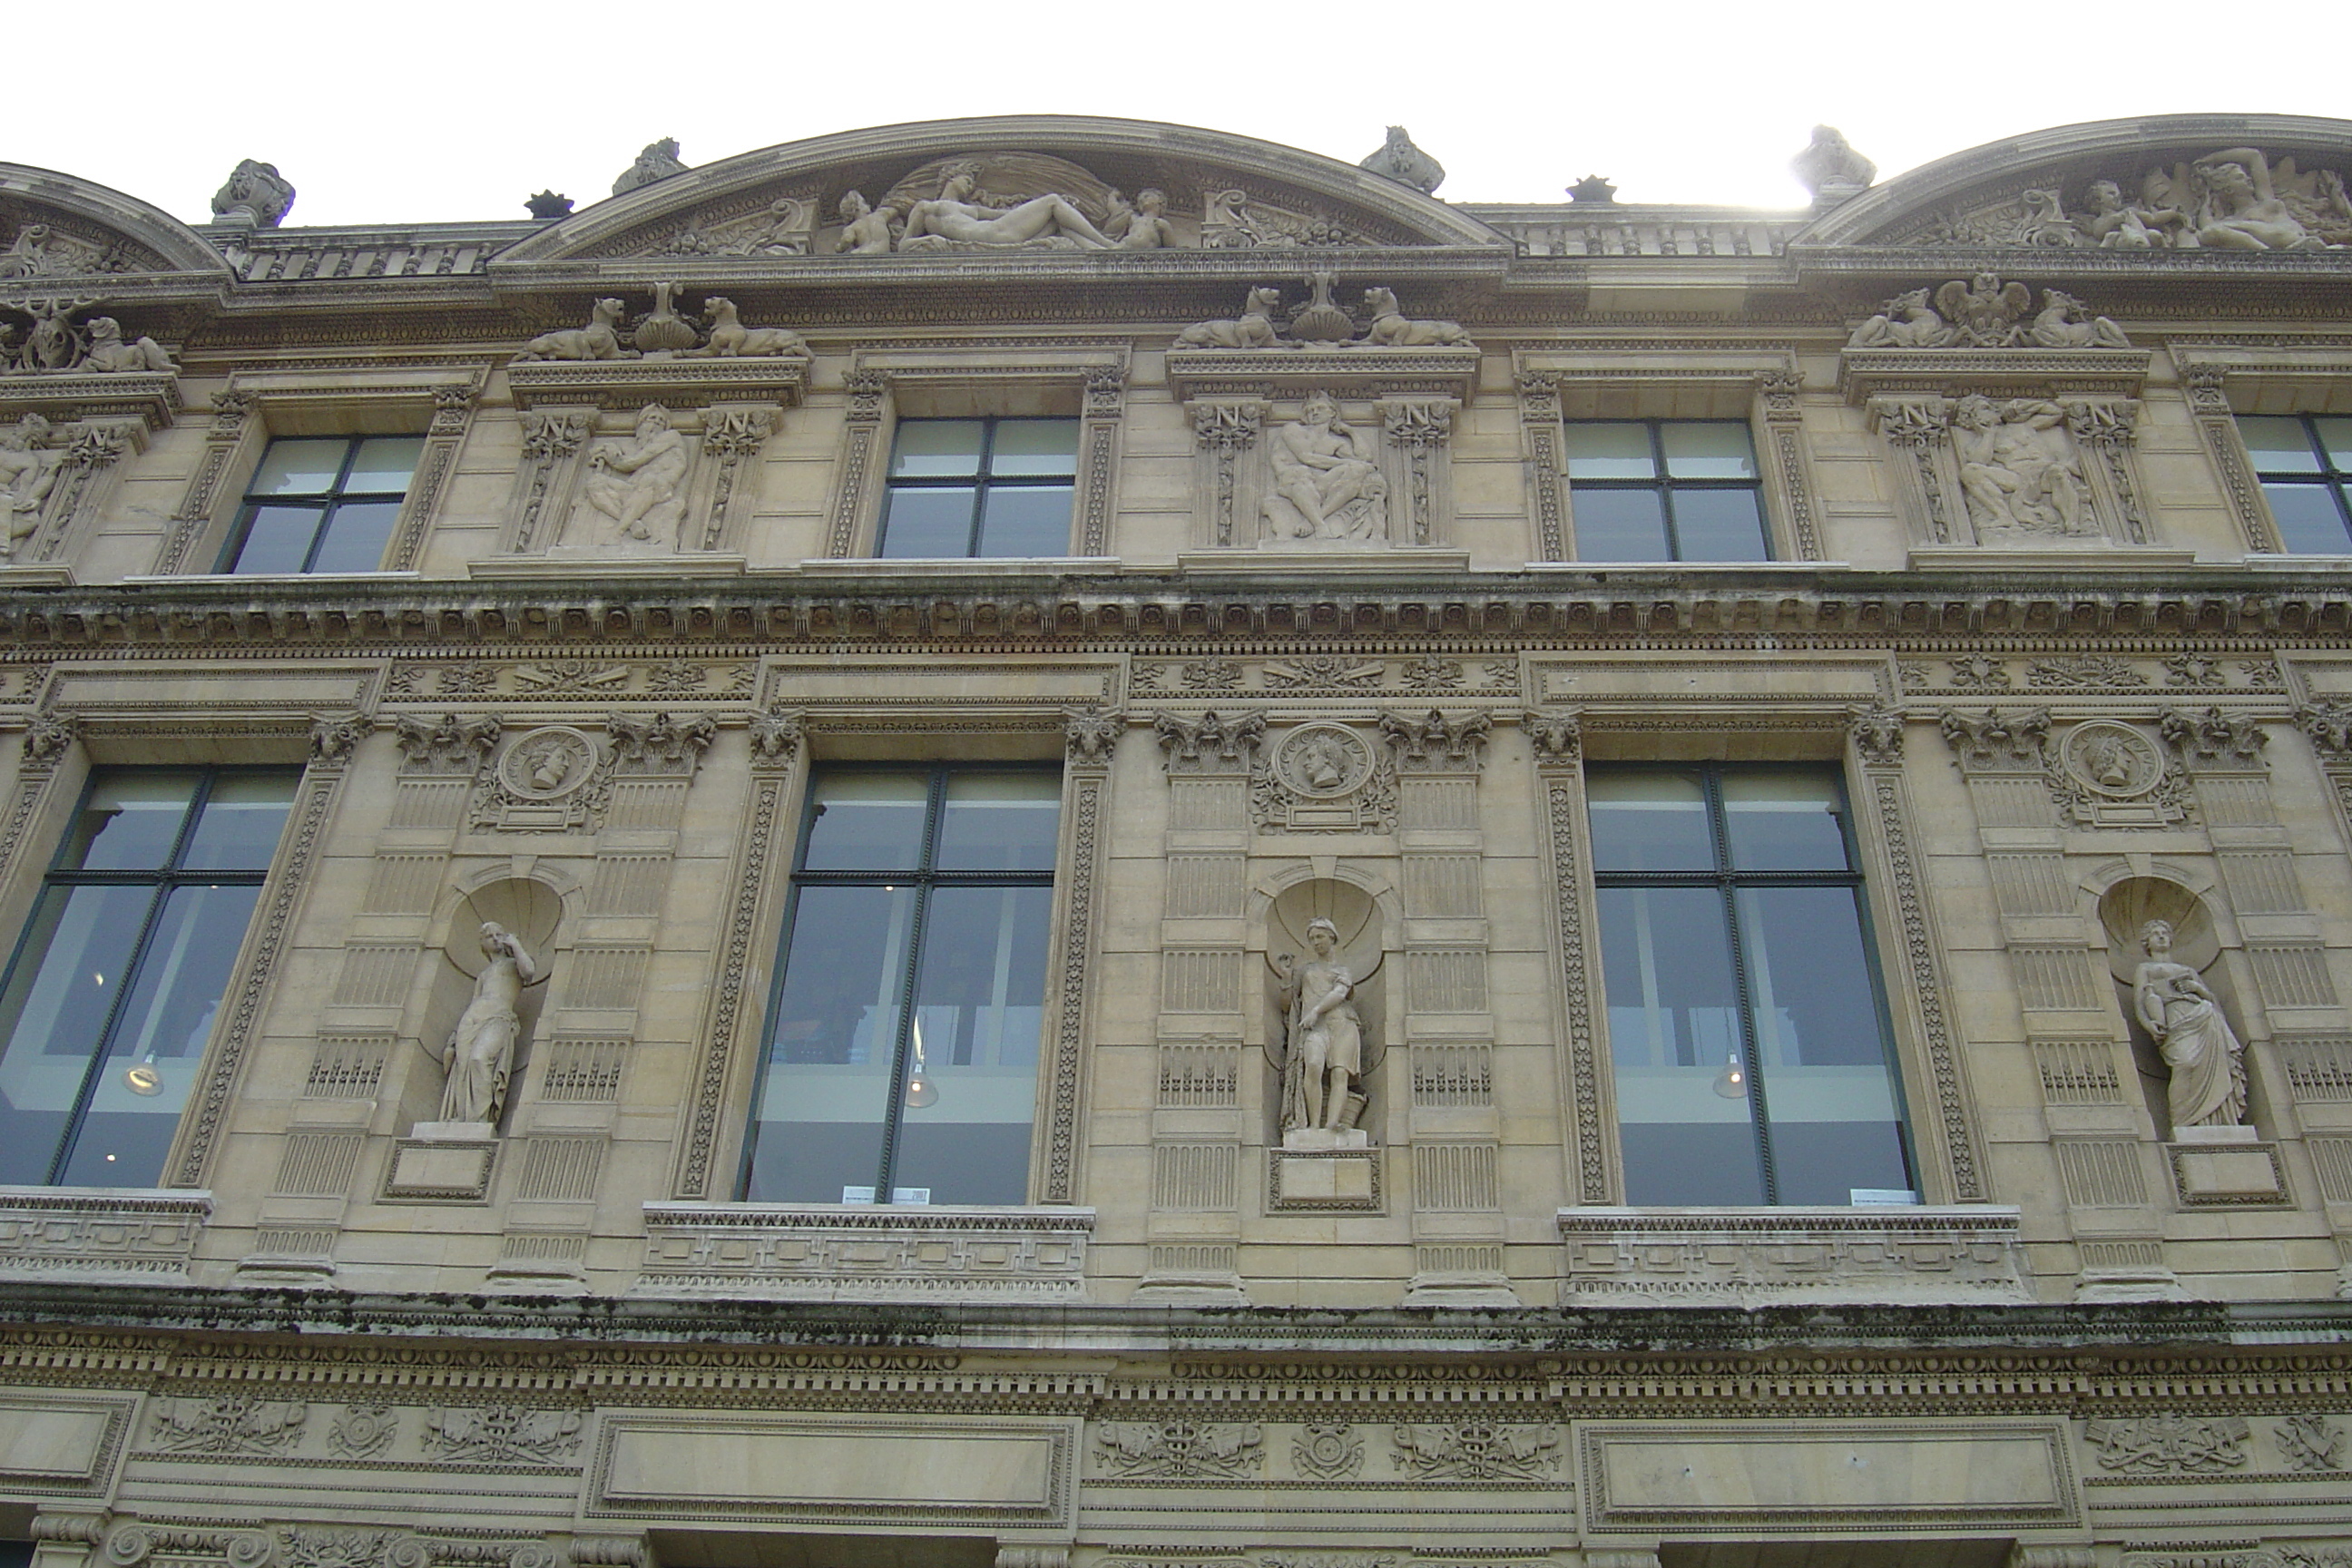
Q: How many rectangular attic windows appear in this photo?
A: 4